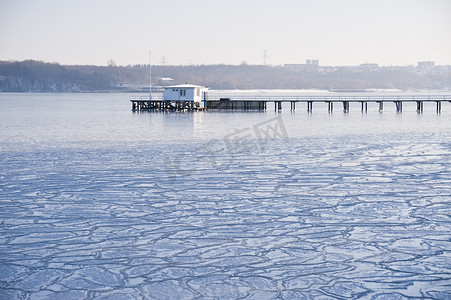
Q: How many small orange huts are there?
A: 0